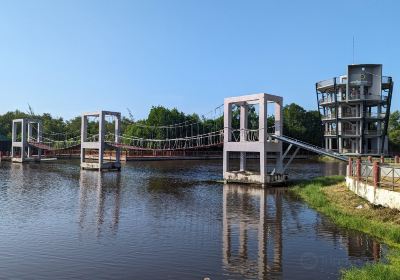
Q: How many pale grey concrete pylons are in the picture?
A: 3